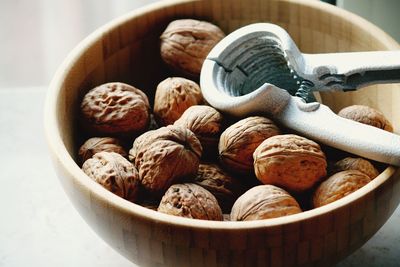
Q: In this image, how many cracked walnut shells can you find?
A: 0